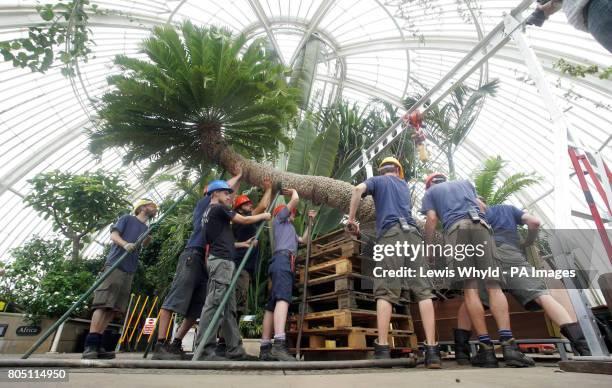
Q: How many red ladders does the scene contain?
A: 1